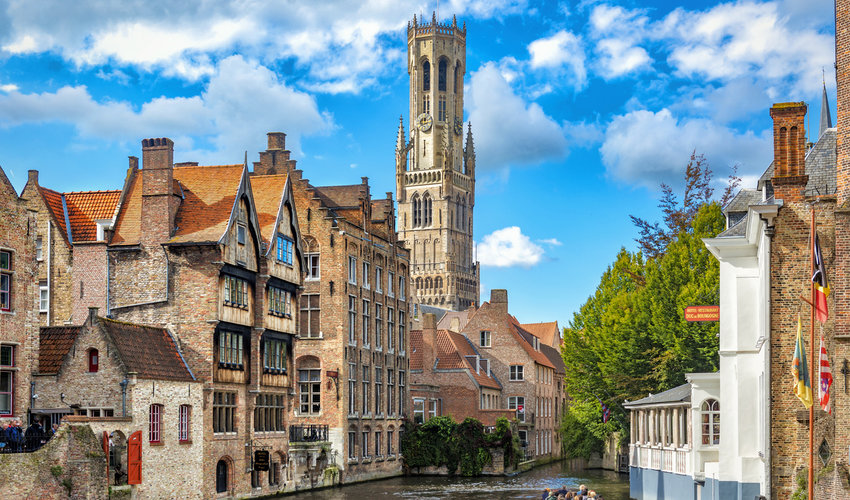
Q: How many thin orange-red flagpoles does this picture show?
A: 1